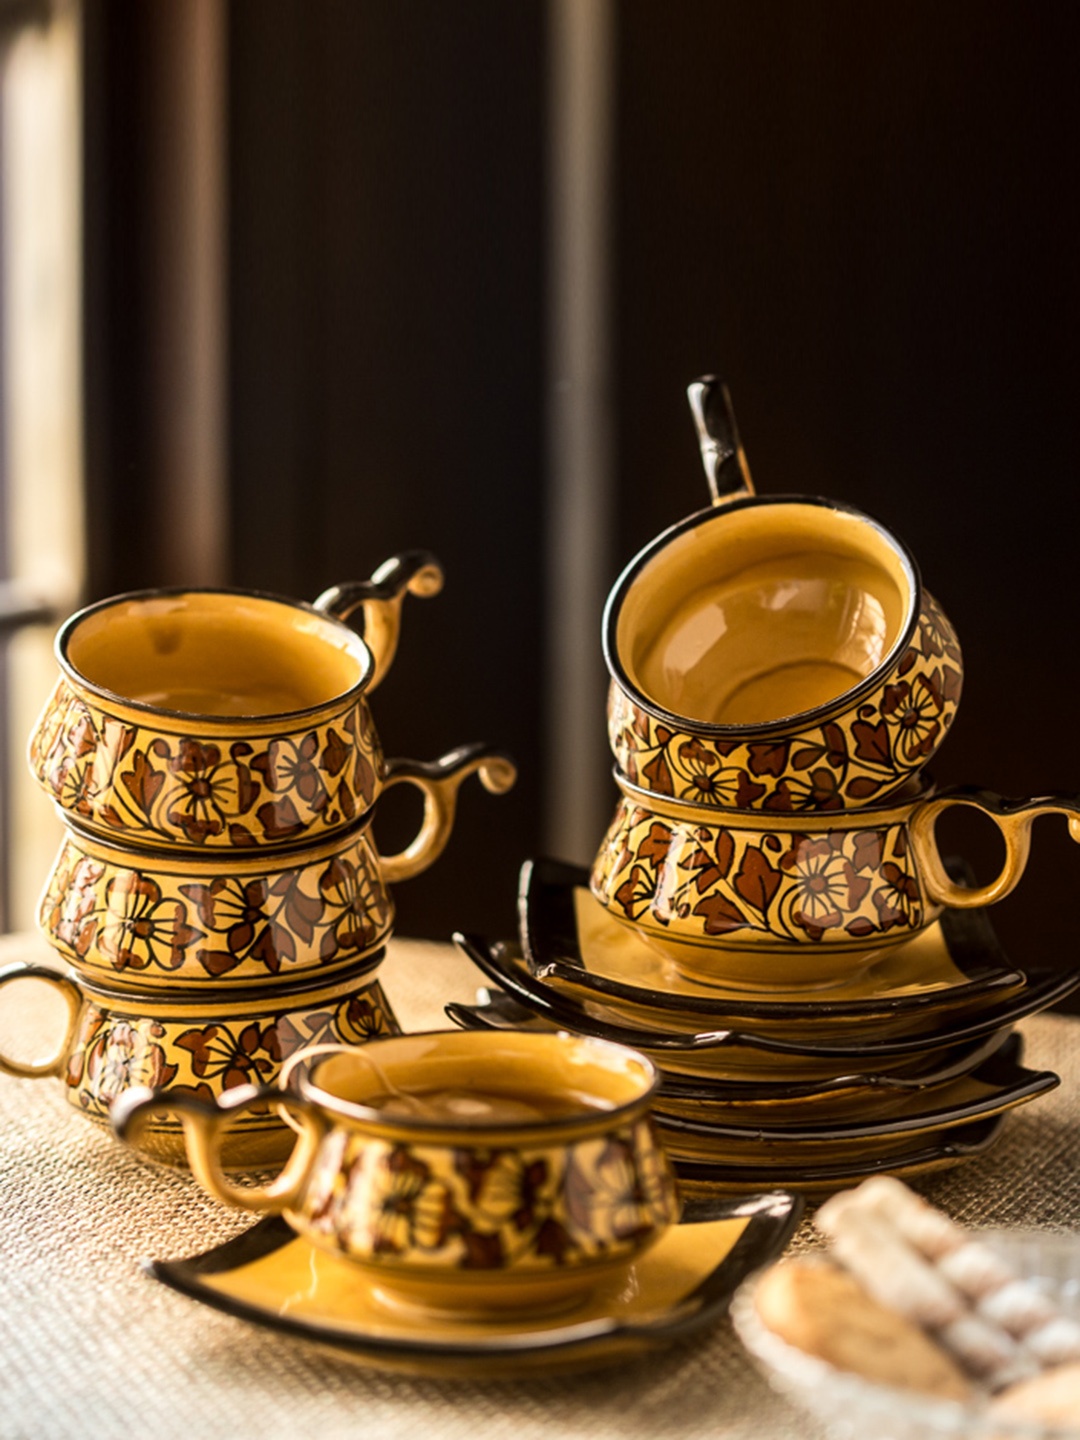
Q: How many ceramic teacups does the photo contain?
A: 6